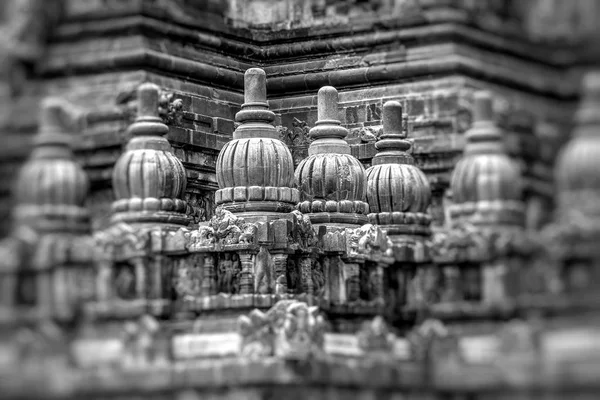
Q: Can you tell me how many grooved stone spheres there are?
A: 7